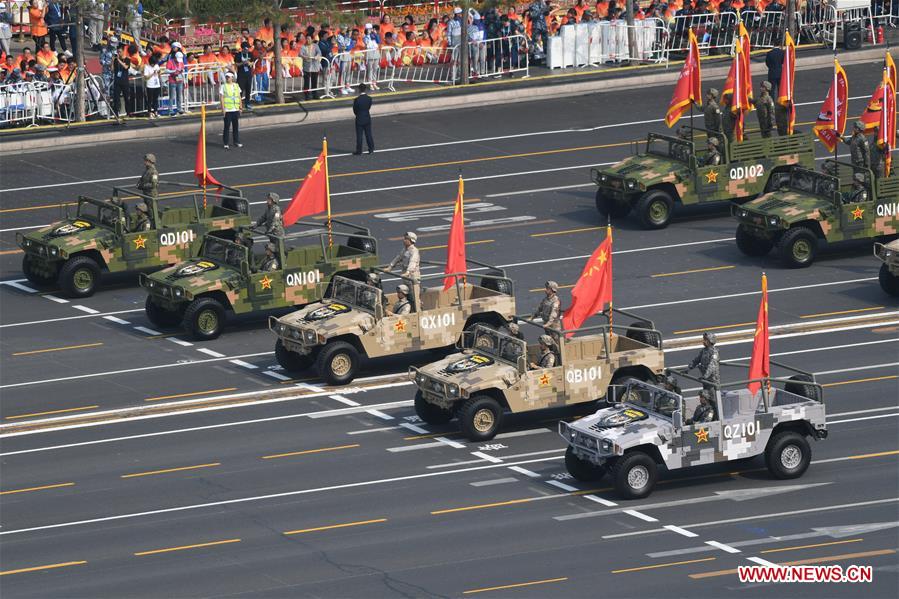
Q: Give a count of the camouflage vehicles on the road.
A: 8